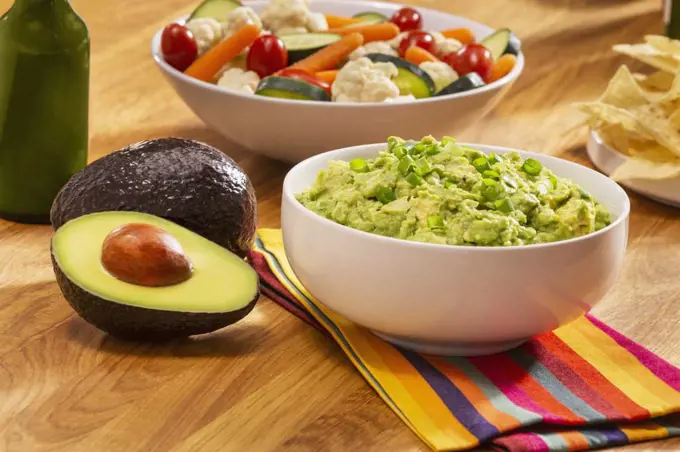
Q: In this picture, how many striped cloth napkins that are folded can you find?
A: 1